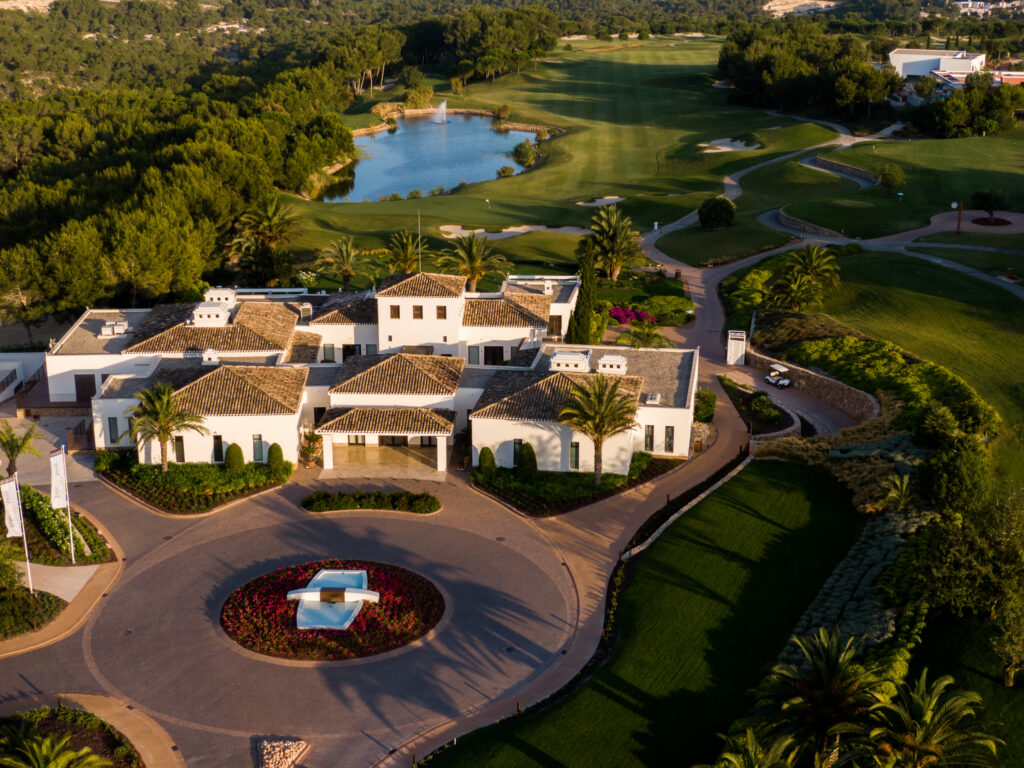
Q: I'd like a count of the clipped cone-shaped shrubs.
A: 4